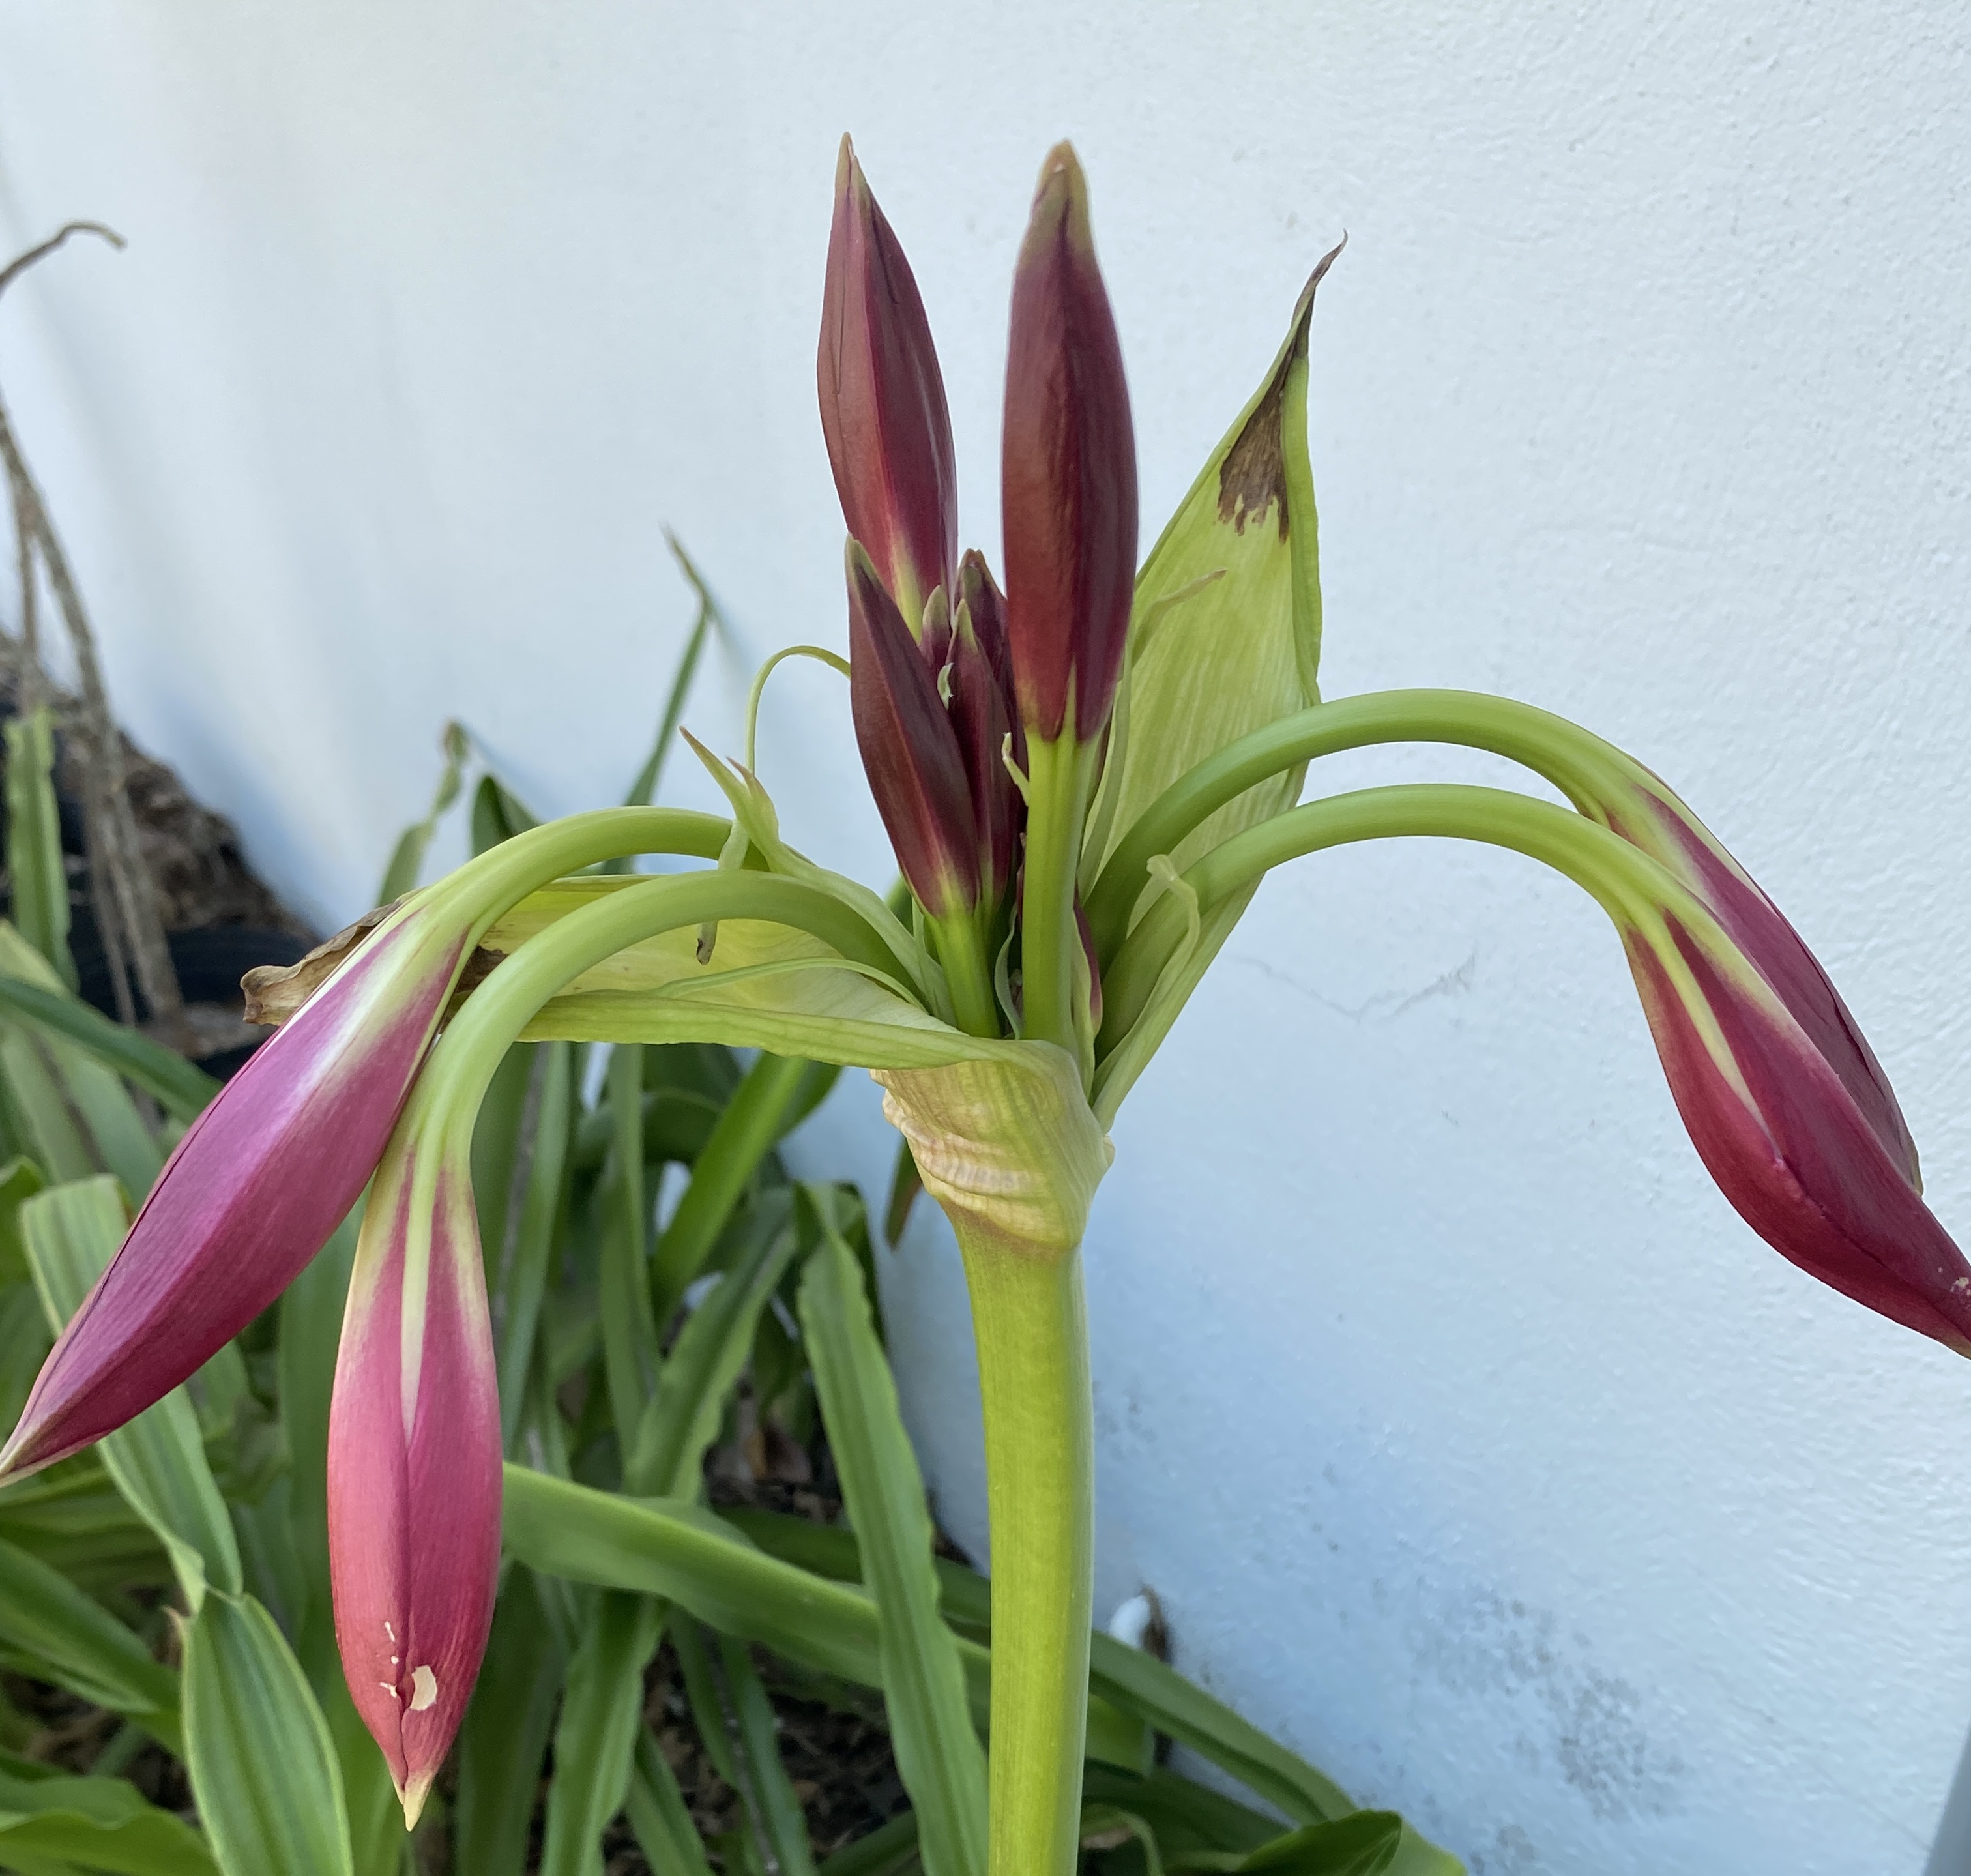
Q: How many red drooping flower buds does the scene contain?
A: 4